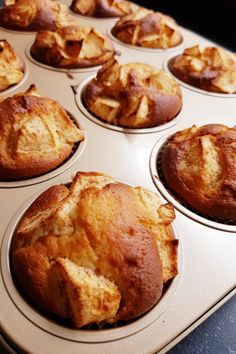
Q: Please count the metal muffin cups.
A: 10